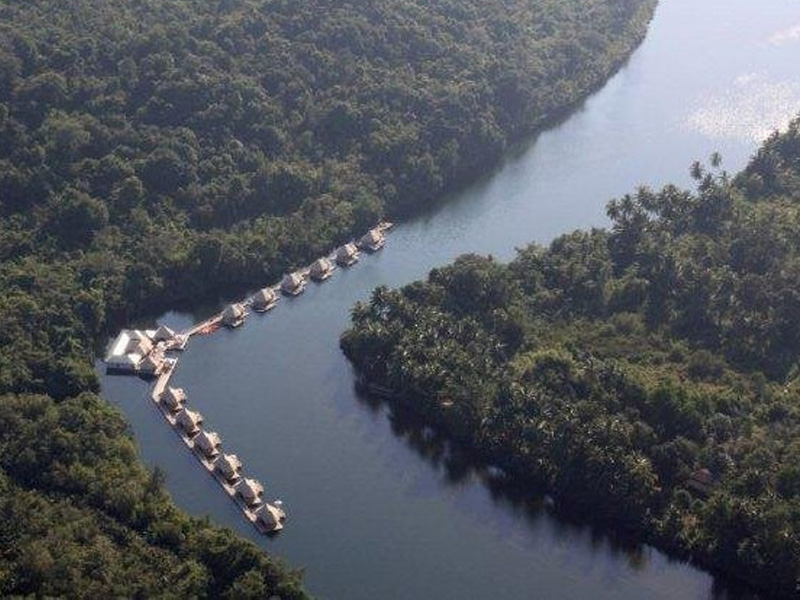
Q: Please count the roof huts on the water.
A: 12